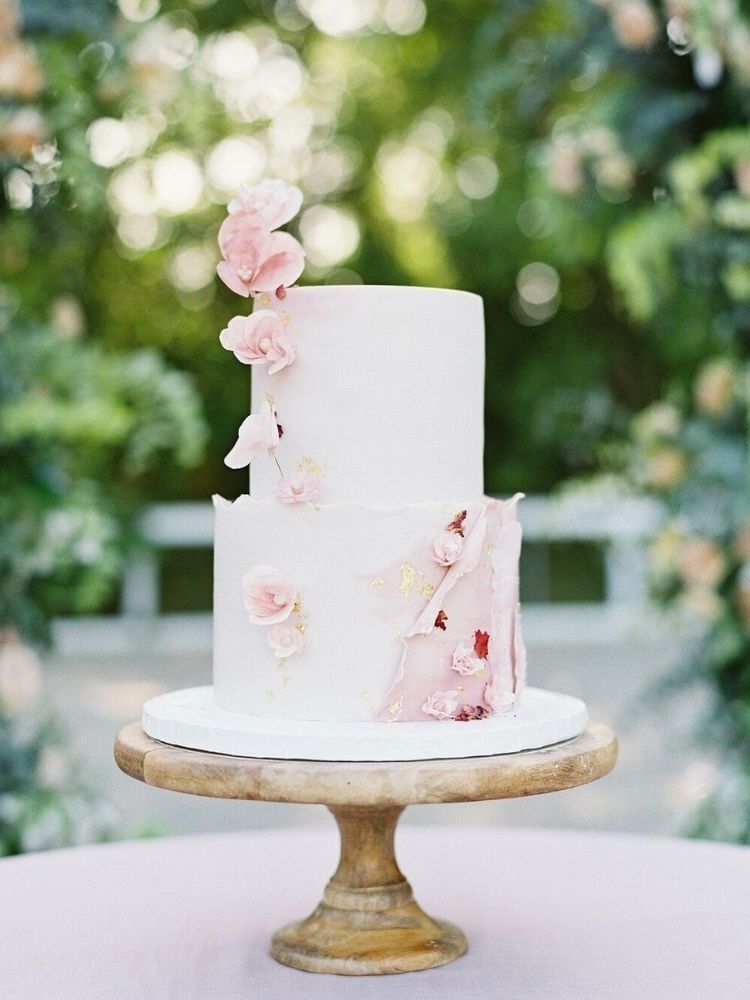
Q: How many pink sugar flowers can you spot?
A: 11